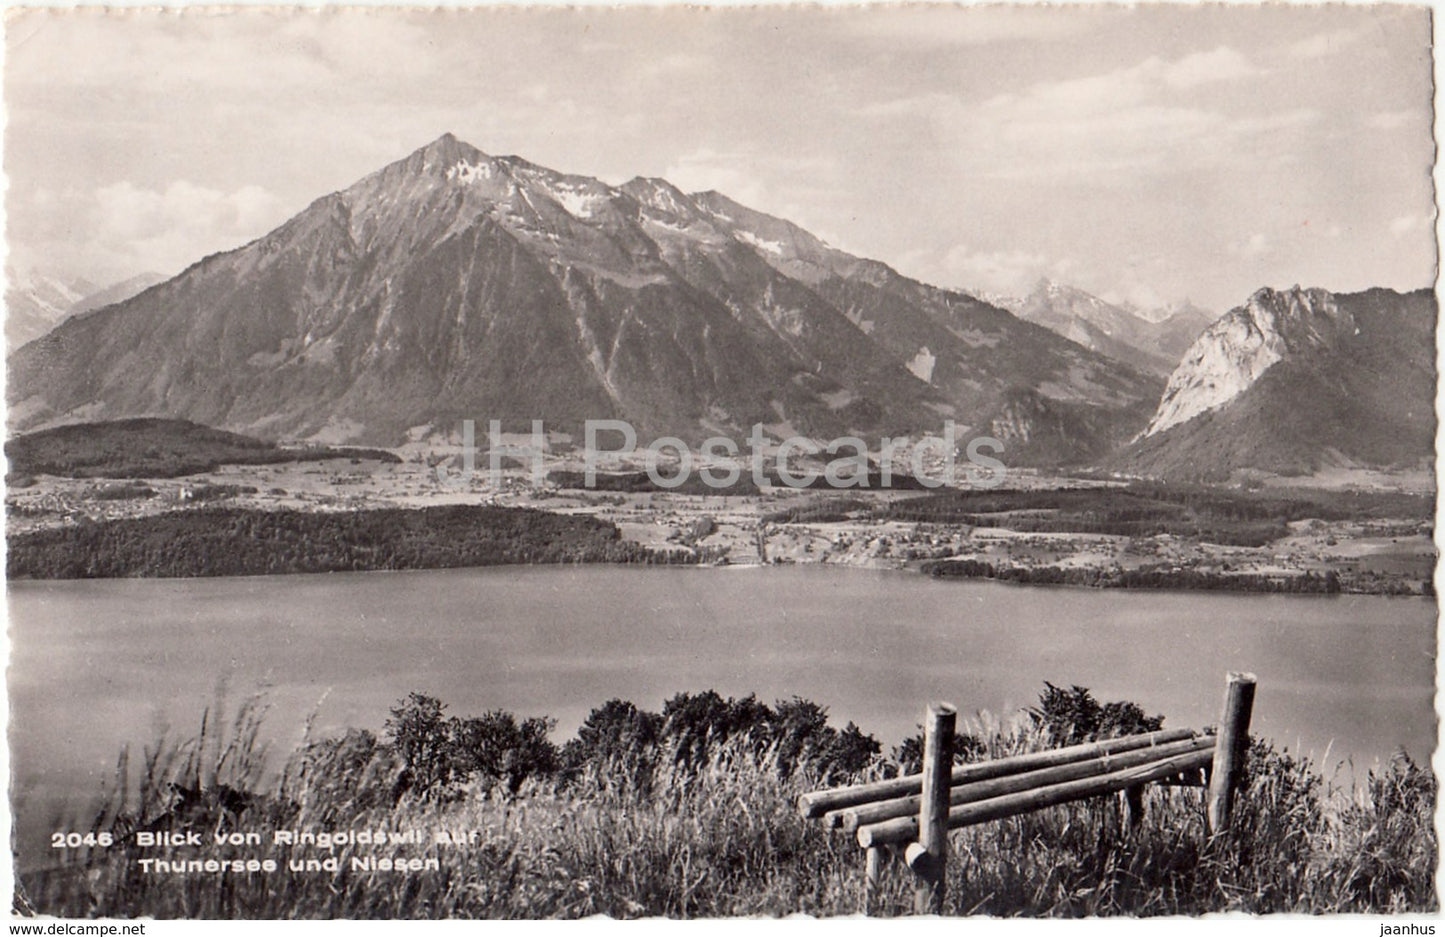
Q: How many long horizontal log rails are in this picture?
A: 3